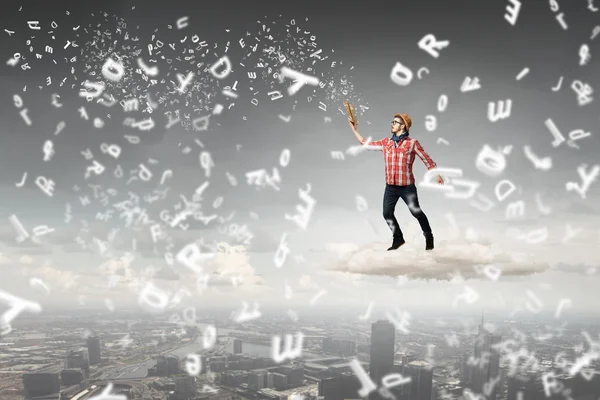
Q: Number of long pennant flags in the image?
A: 0